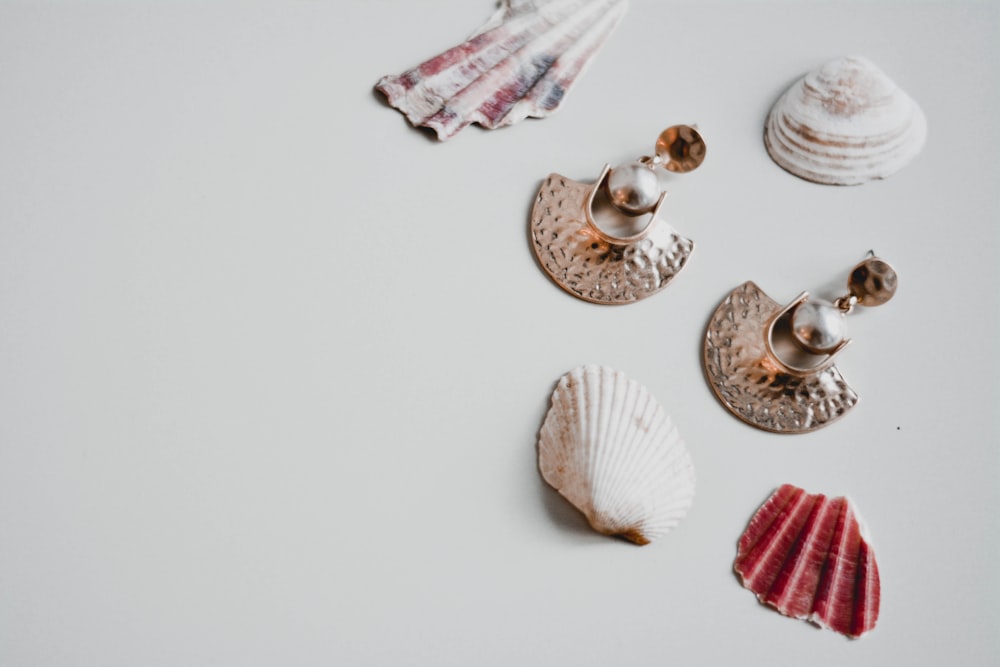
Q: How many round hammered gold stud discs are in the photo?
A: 2